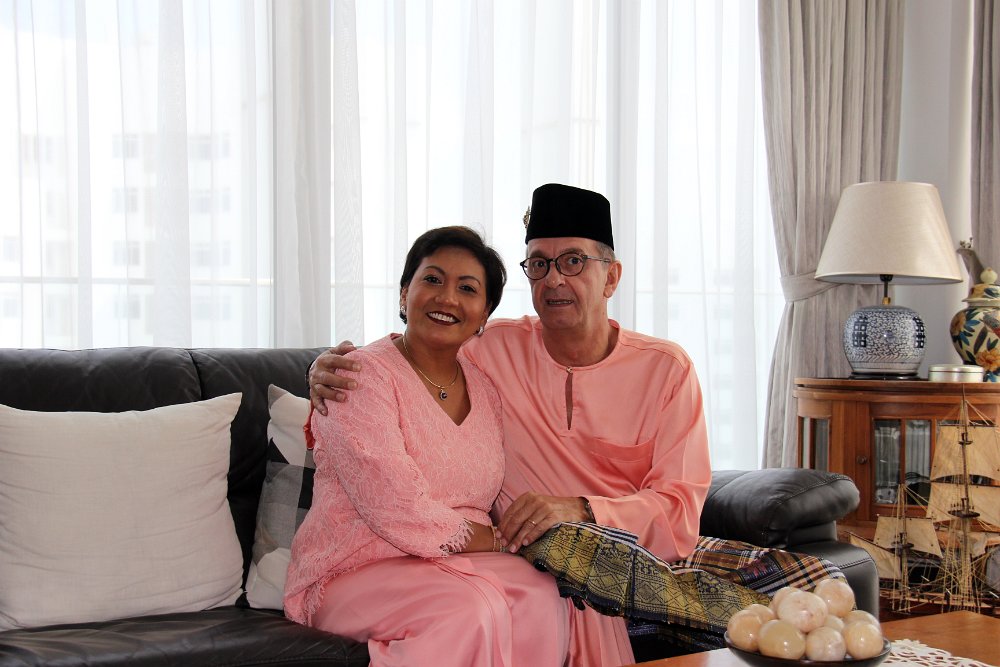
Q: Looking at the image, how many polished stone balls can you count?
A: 10